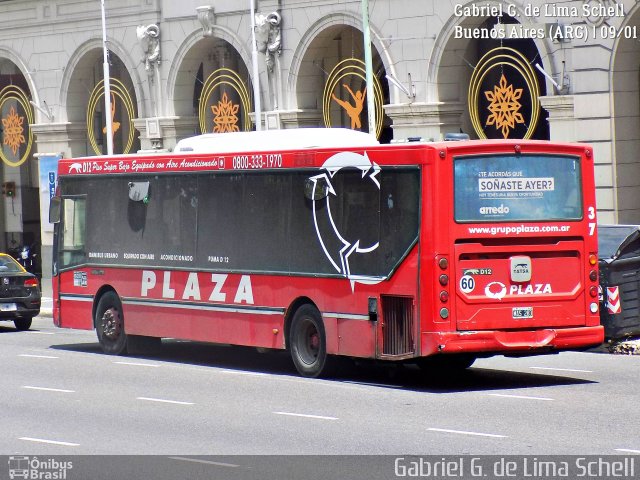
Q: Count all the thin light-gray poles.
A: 3